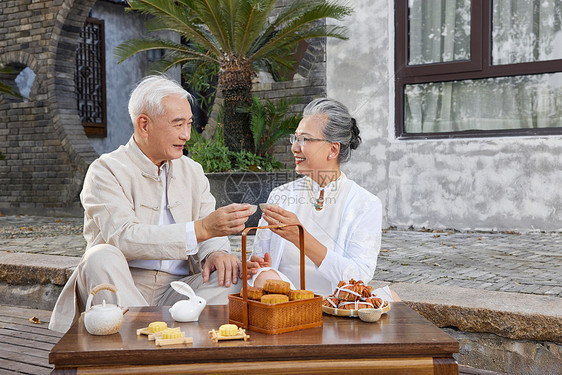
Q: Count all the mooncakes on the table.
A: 7